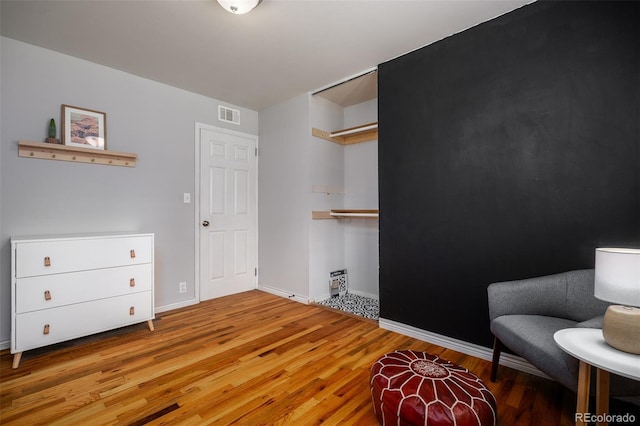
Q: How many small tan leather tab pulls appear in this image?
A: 6